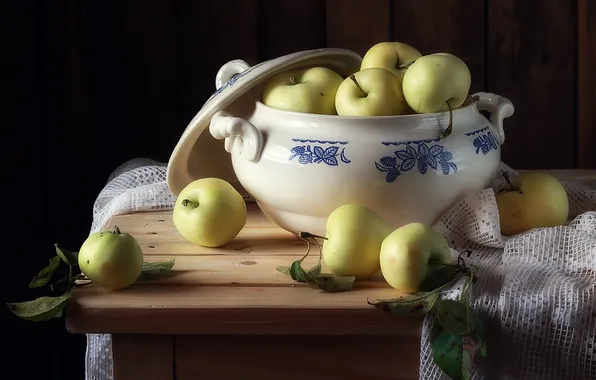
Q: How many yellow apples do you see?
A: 9